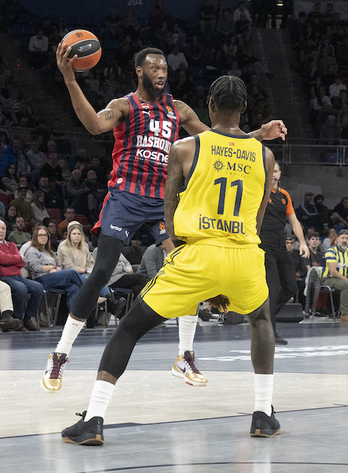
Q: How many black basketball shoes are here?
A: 2